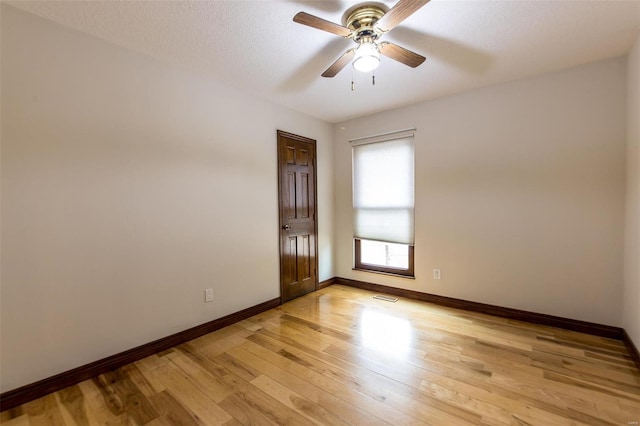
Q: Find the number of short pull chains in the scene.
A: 2